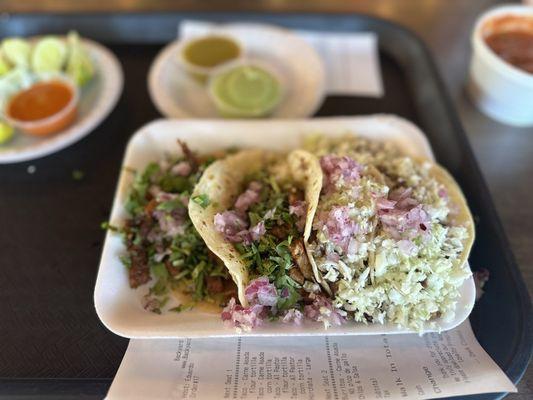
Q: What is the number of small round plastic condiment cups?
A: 3